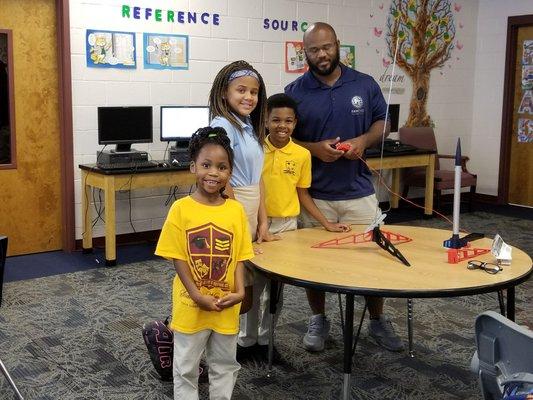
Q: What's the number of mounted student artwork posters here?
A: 4